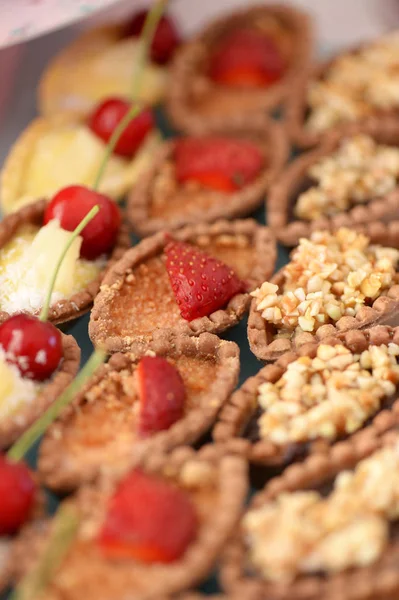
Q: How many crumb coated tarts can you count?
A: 5